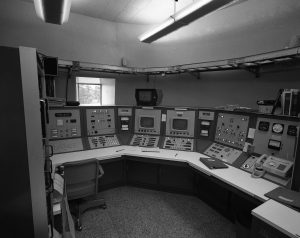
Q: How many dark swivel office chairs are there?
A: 1